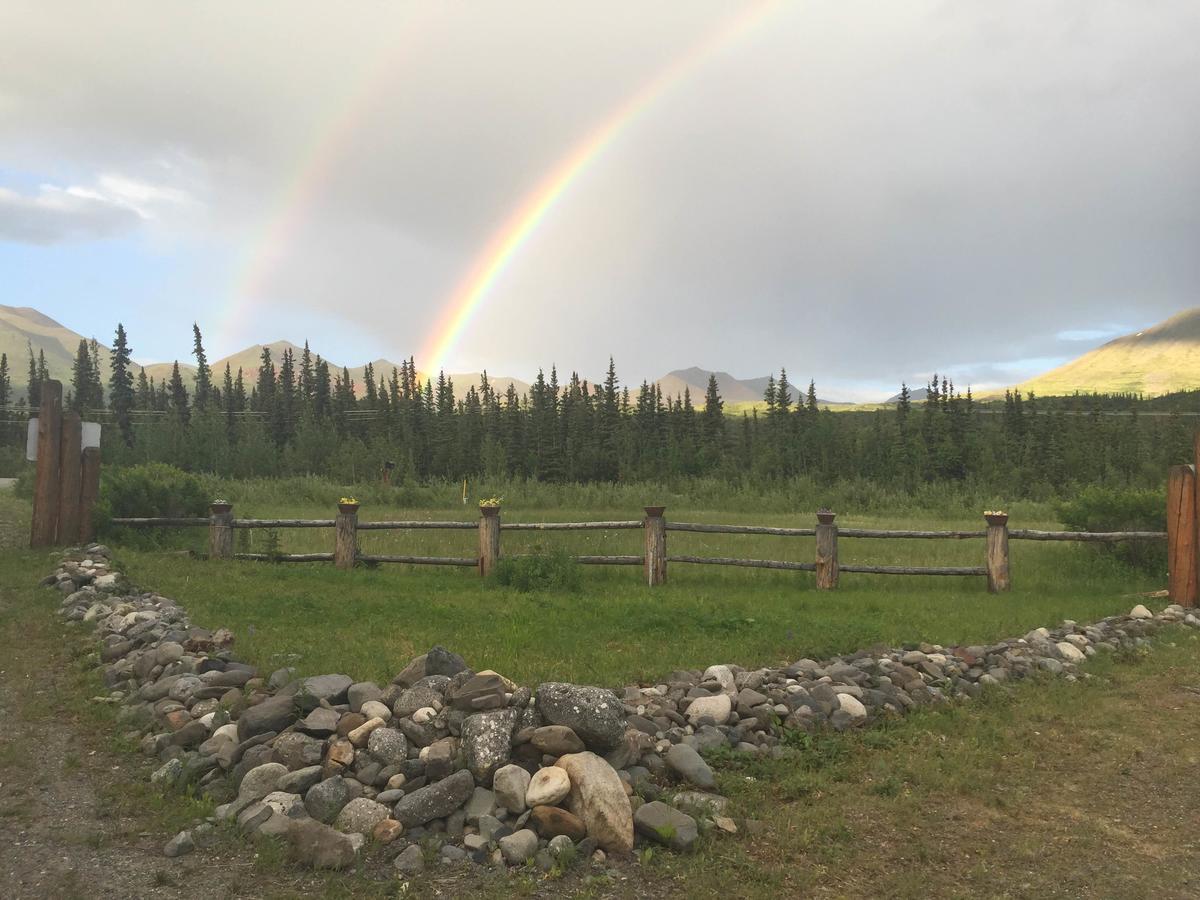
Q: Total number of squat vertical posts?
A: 6